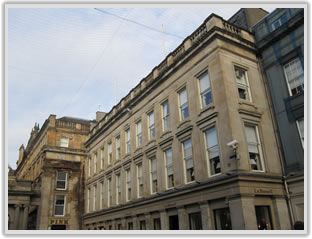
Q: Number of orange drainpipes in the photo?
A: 0